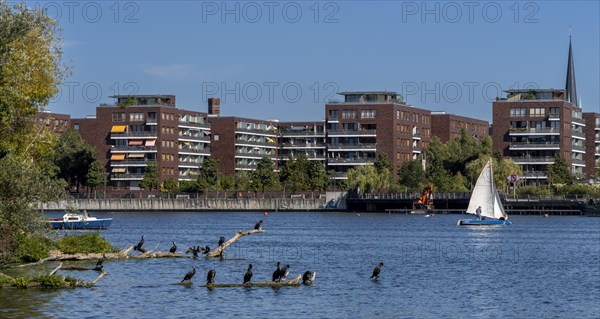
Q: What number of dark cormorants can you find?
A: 14